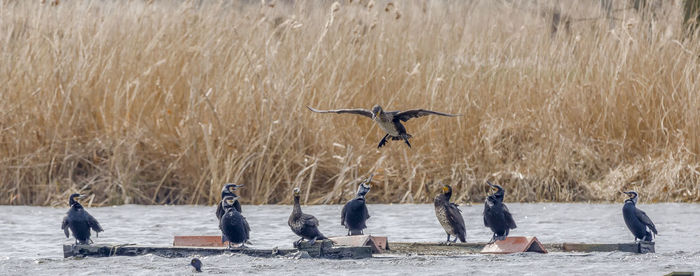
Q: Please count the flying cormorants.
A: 1